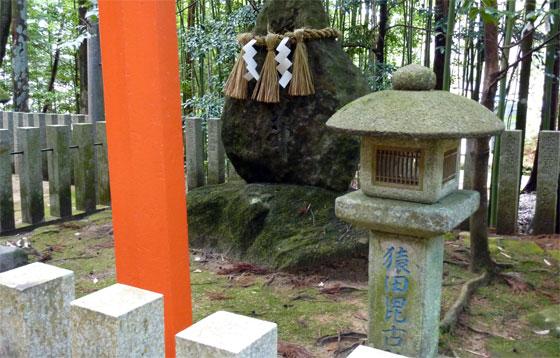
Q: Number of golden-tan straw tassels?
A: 3